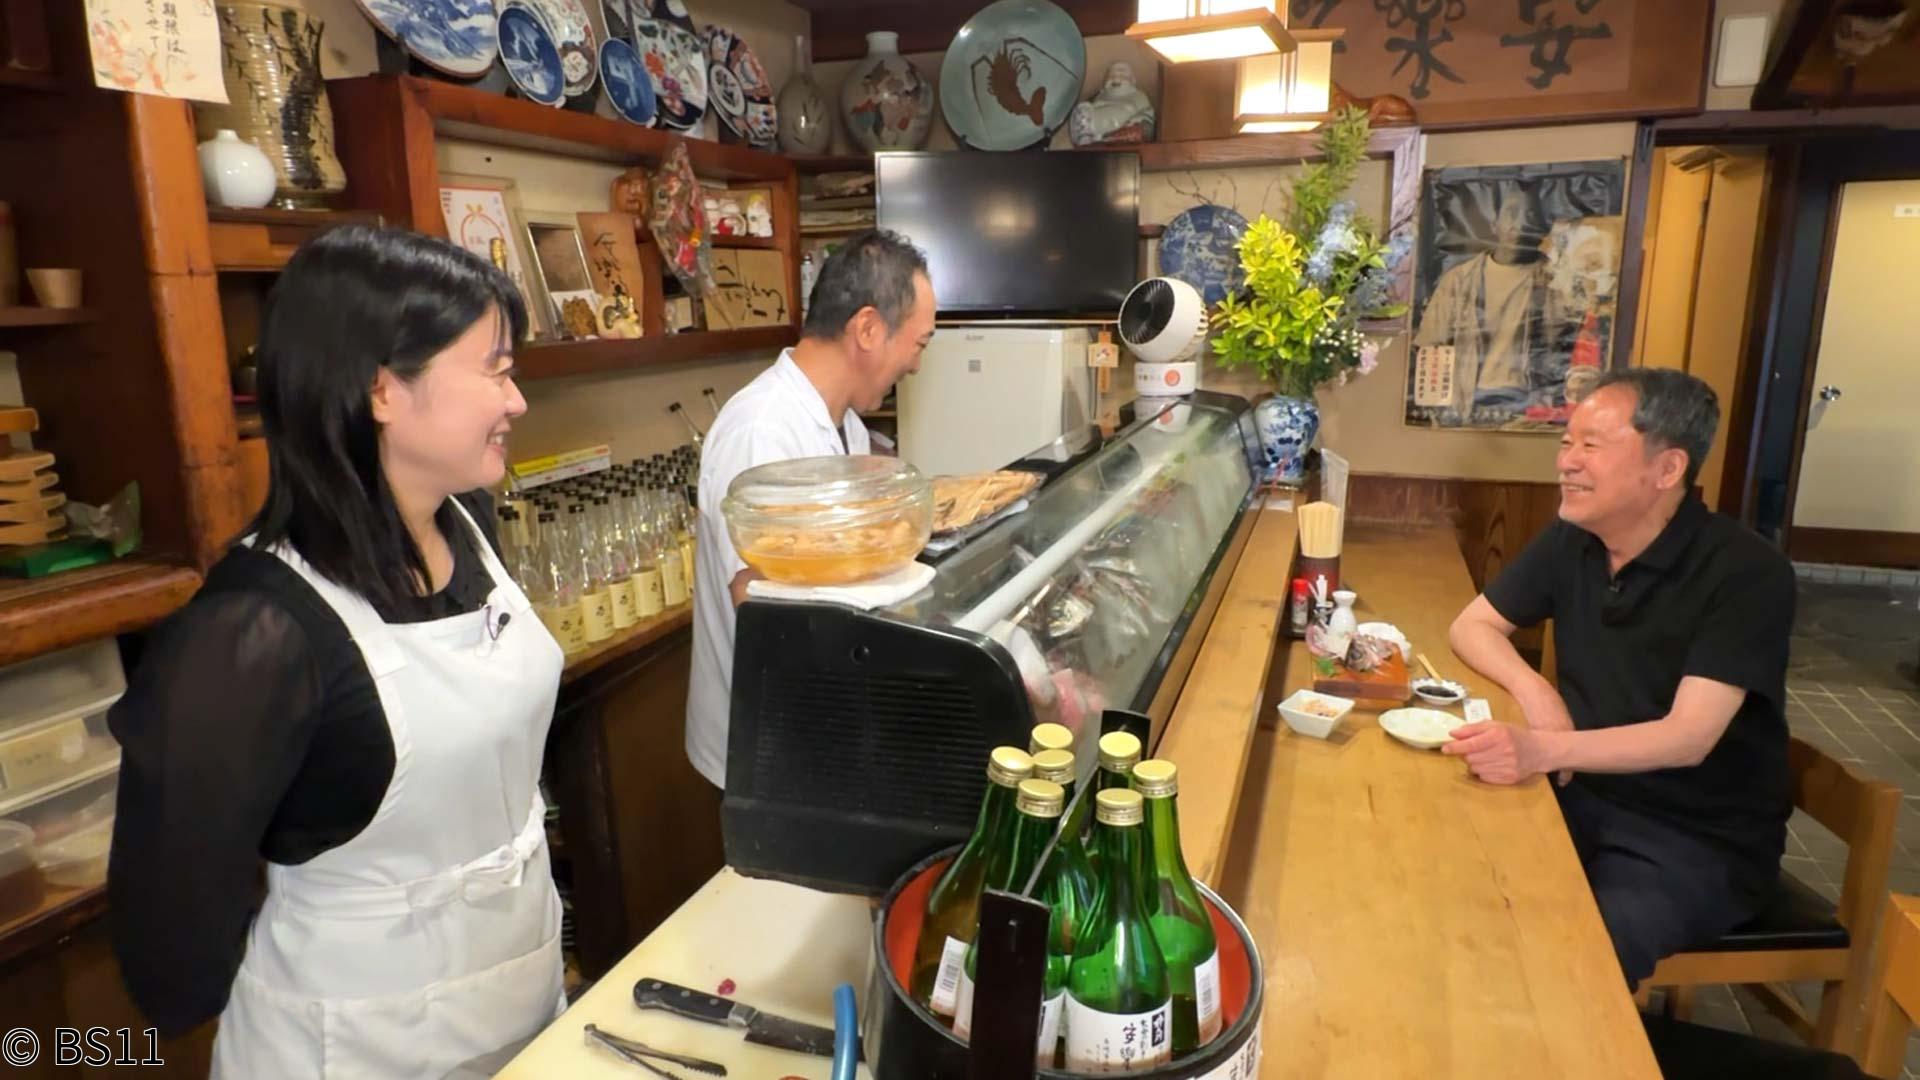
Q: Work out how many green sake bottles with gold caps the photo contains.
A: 7